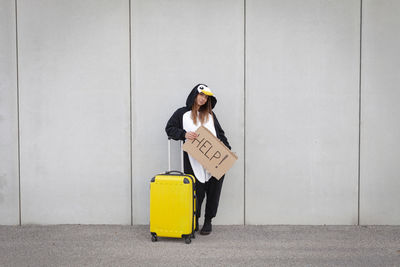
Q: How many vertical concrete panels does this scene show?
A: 5